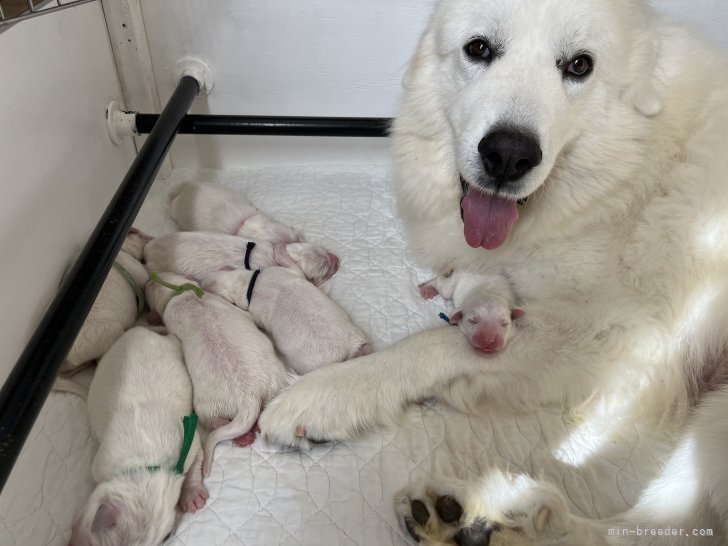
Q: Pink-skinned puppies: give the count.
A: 7